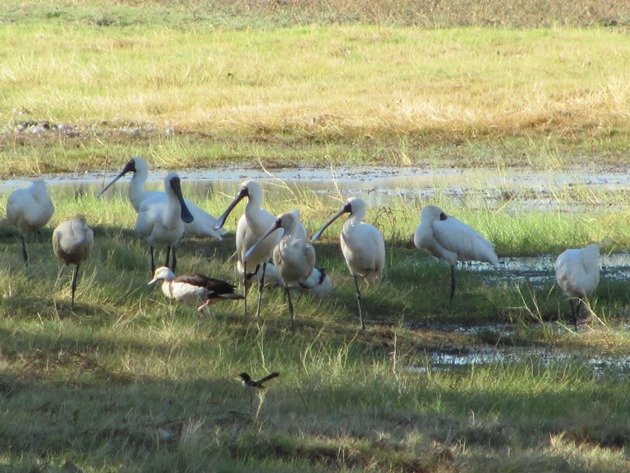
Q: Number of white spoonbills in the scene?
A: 9